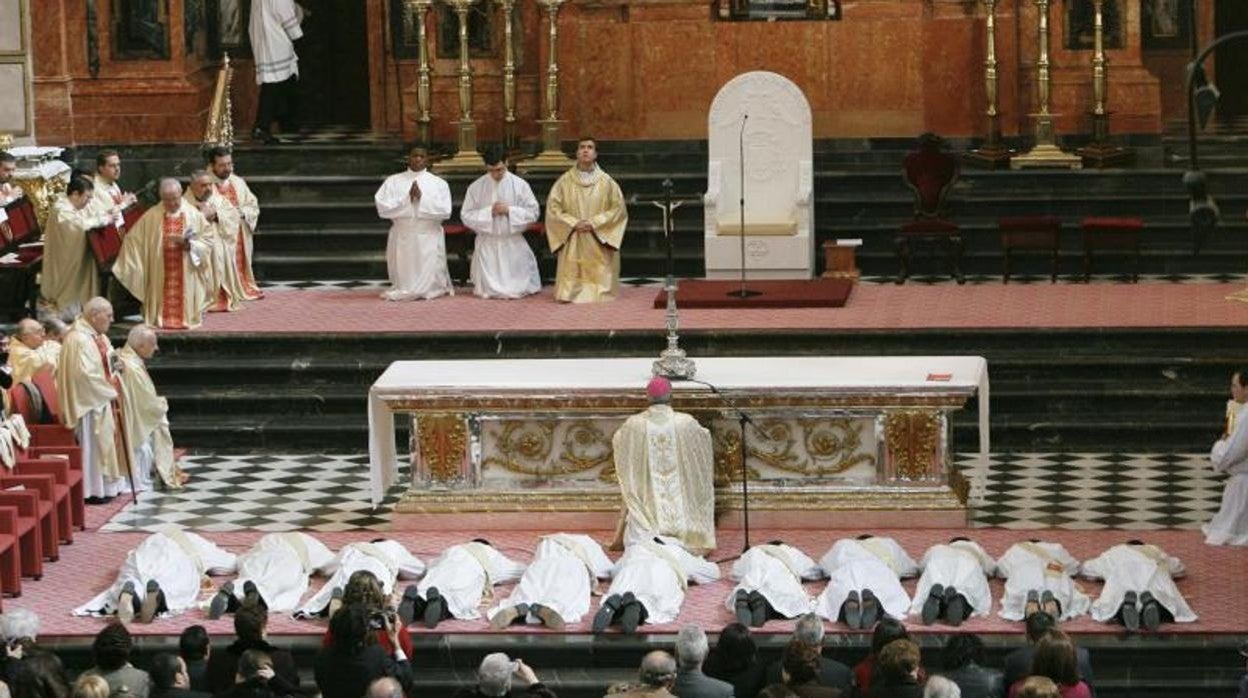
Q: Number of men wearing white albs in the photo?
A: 14